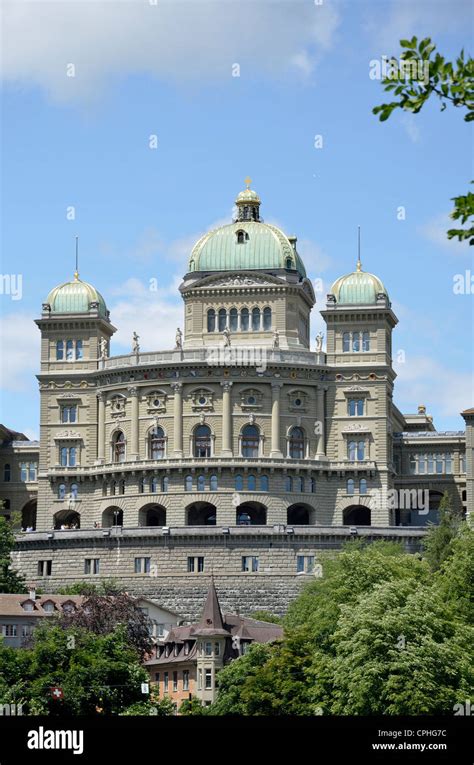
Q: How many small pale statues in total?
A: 6